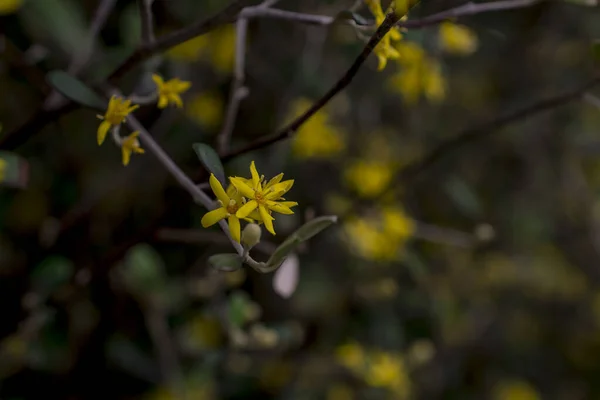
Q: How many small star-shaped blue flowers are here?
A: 0